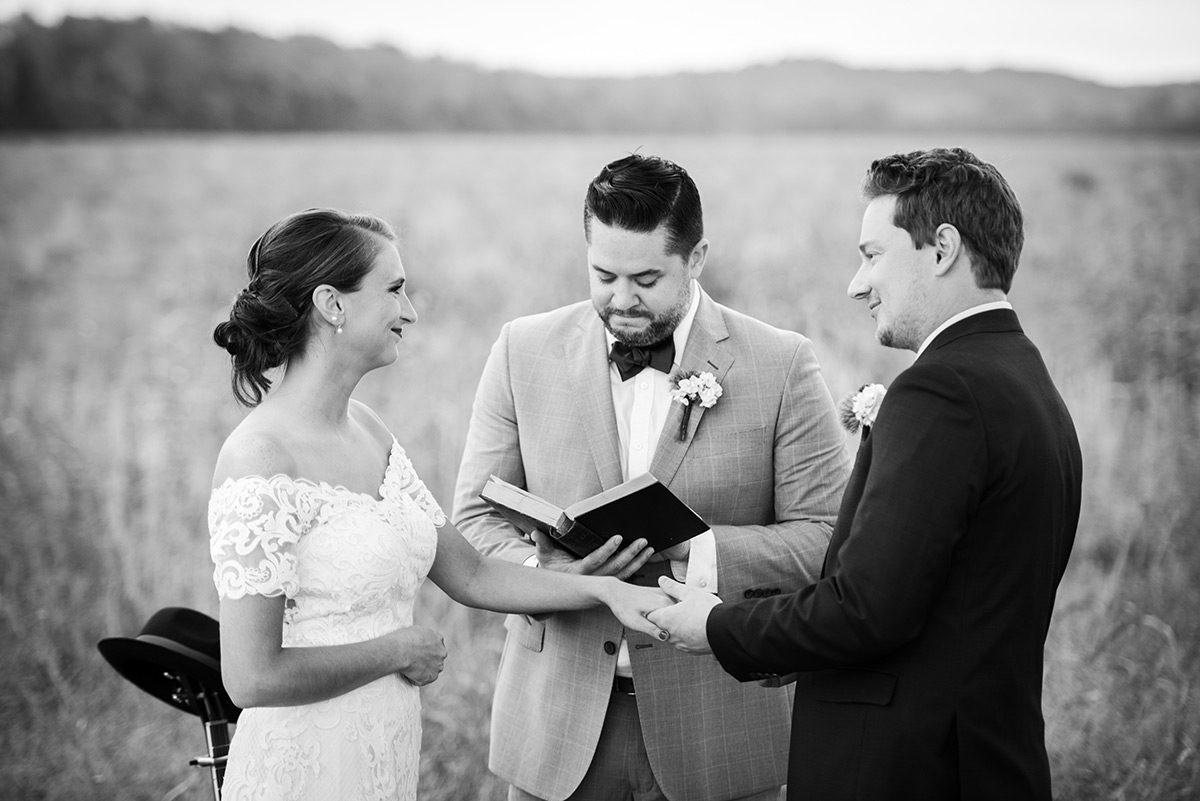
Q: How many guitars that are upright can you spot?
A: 1